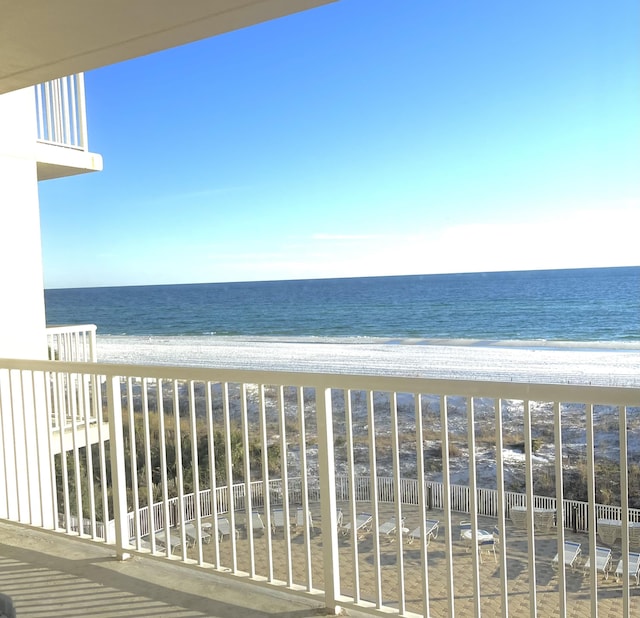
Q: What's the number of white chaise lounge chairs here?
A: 14